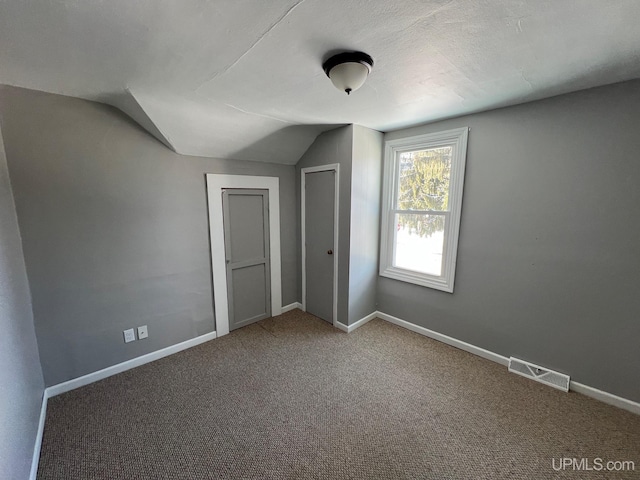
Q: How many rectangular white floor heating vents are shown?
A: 1